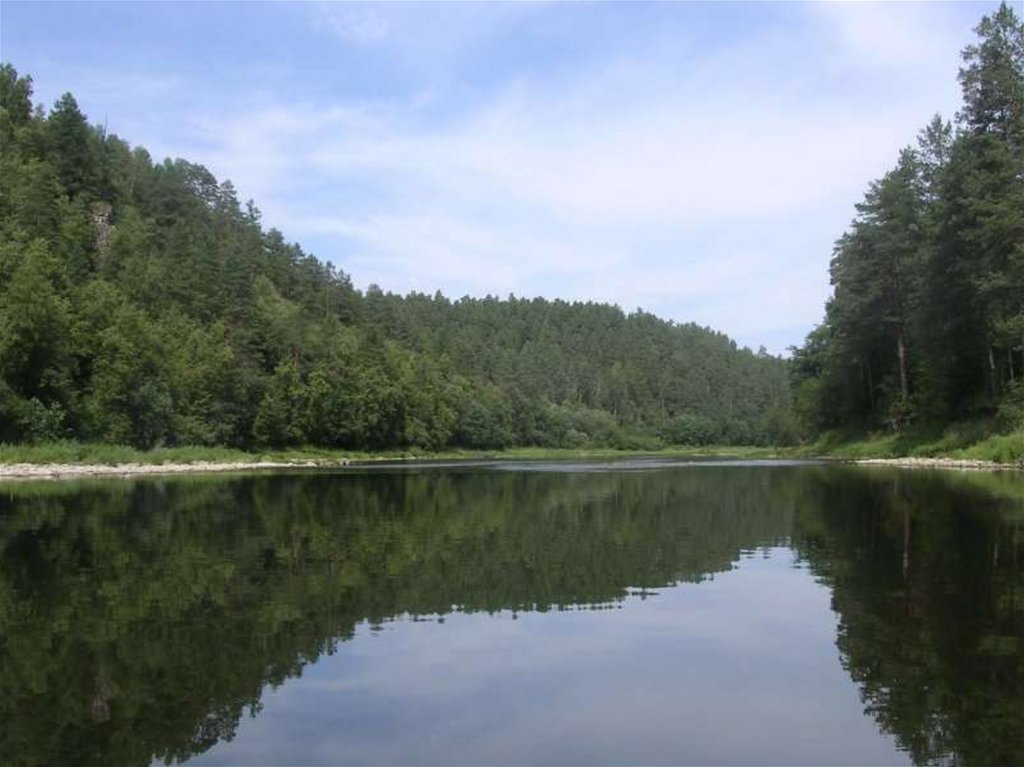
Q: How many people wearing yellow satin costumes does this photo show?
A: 0